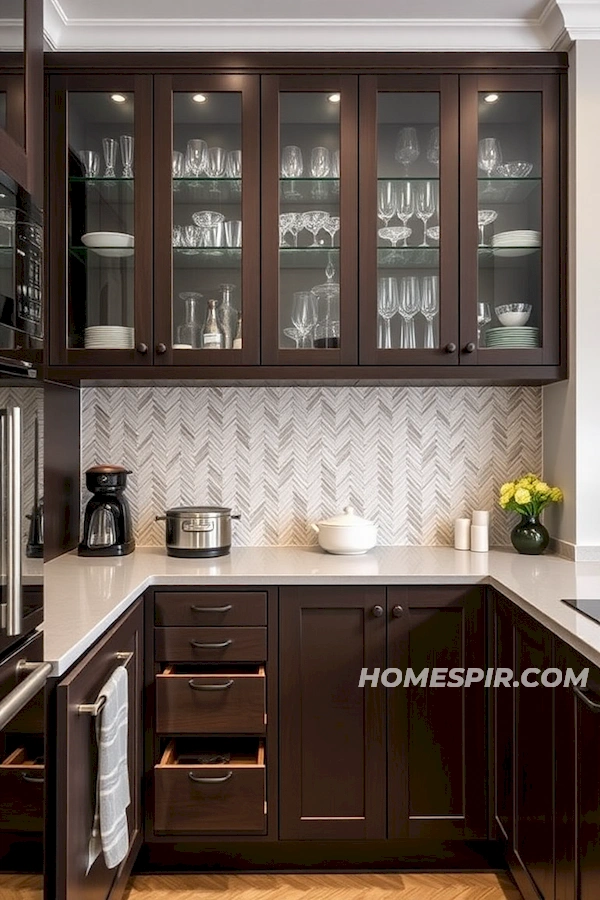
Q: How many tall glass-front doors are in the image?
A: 5